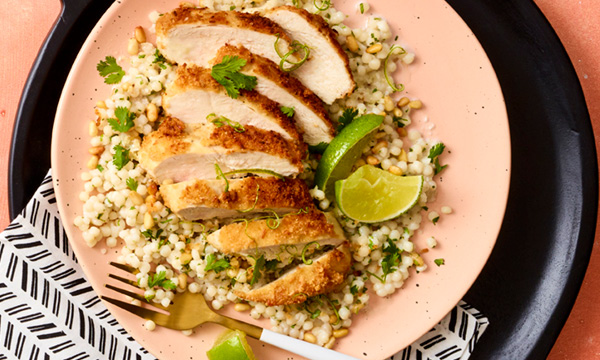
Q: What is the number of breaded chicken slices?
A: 8